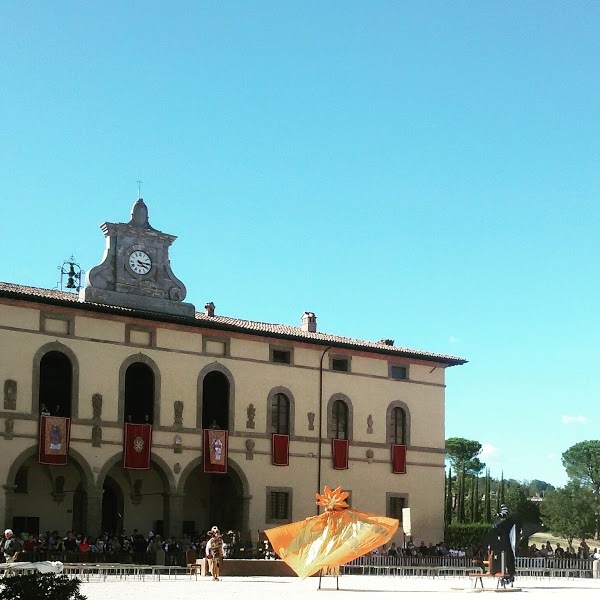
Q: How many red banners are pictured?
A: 6